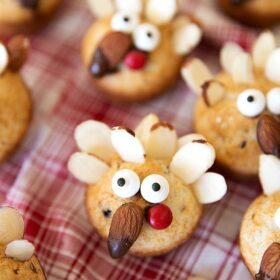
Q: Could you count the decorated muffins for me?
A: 8